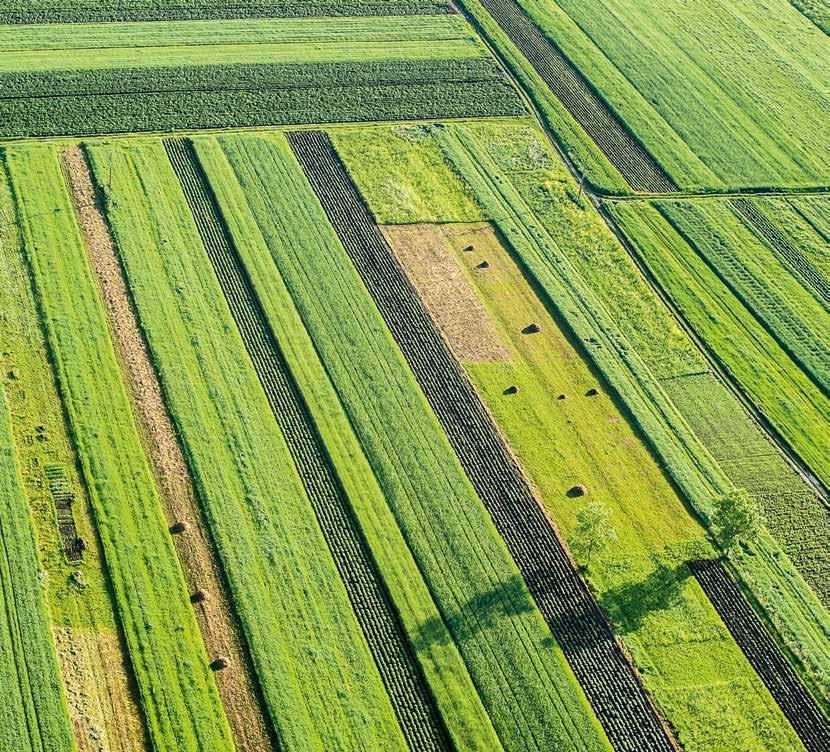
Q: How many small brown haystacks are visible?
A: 10